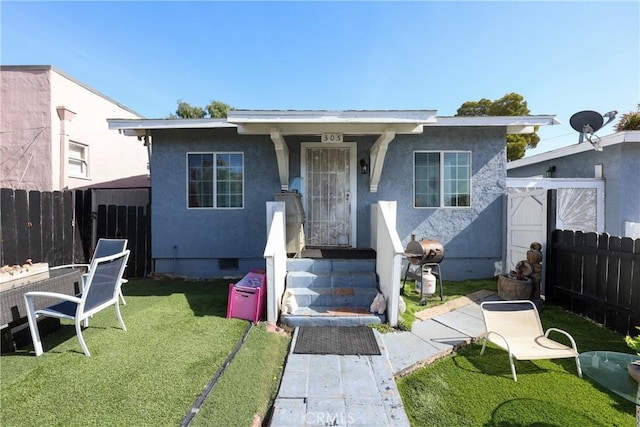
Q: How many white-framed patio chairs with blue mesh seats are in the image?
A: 2